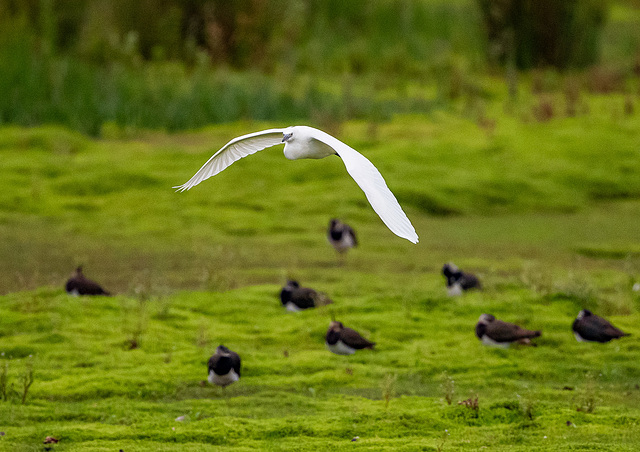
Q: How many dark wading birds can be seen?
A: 8